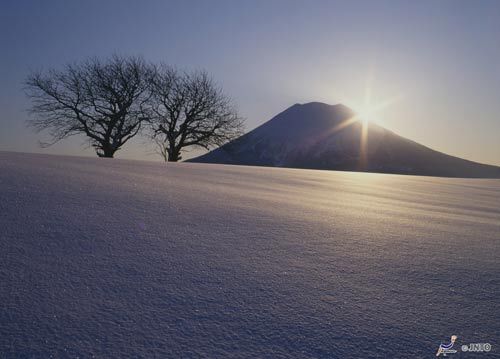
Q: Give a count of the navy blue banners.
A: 0